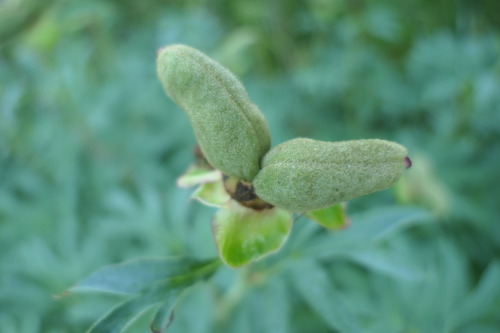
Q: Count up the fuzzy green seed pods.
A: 2